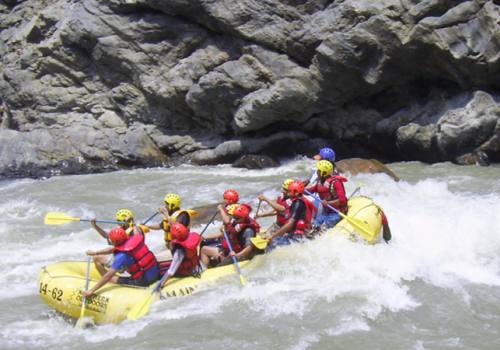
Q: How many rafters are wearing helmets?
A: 11